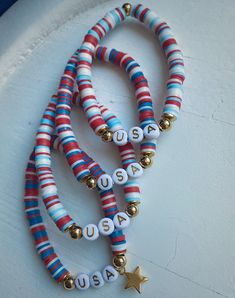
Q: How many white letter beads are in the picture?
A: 12